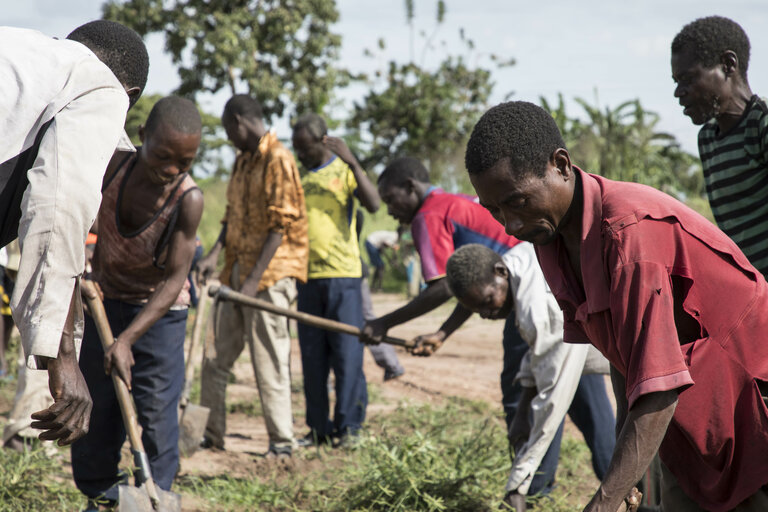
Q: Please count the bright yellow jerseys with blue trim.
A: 1